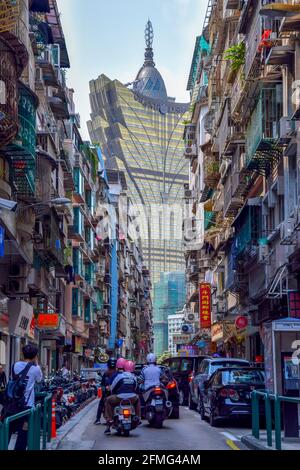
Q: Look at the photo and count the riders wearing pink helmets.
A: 2